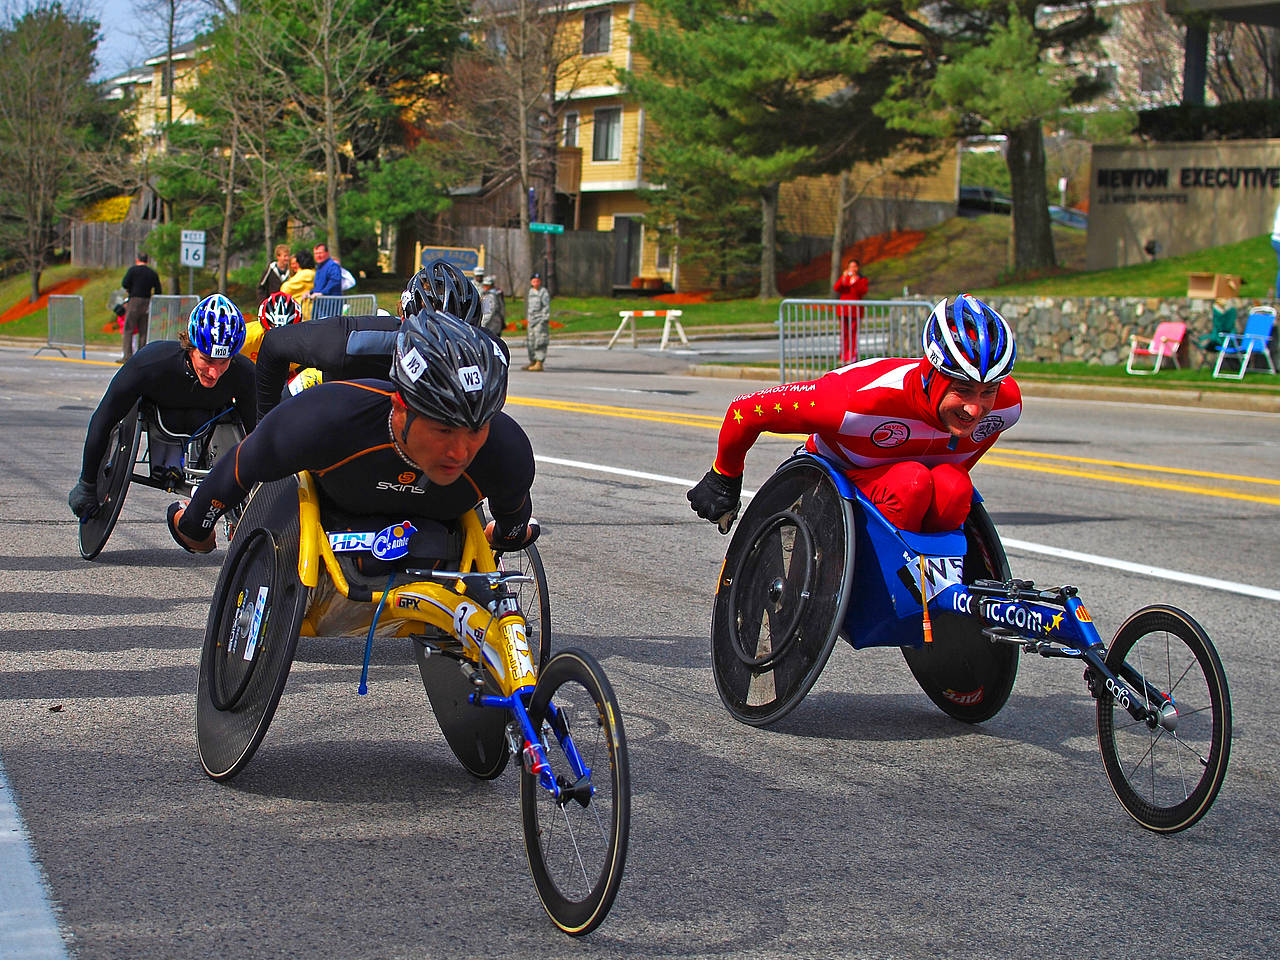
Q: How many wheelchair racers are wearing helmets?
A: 5